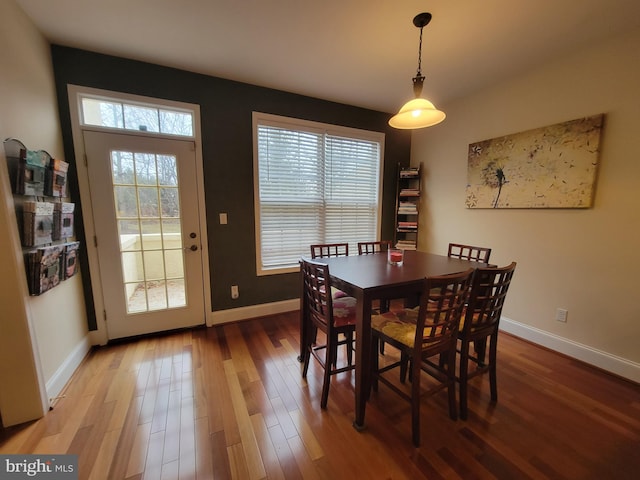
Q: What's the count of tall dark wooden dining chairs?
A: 6